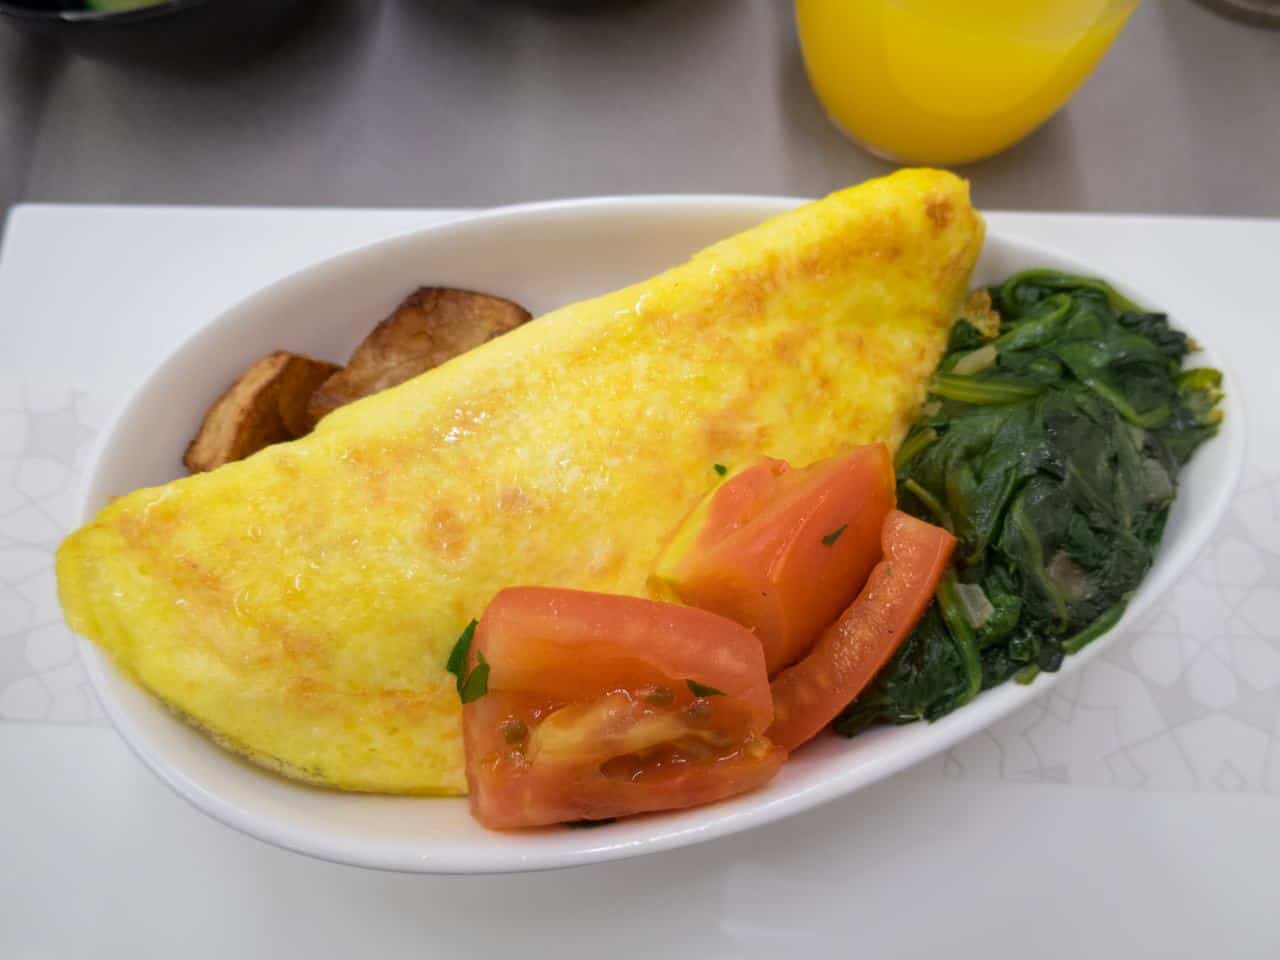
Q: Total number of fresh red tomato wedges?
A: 3